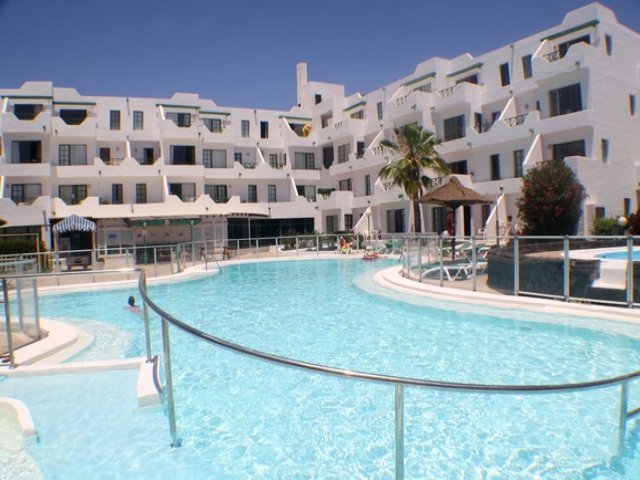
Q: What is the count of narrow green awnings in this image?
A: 9